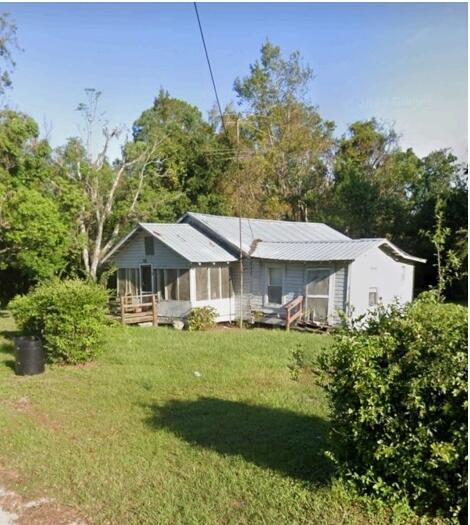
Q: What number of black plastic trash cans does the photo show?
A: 1